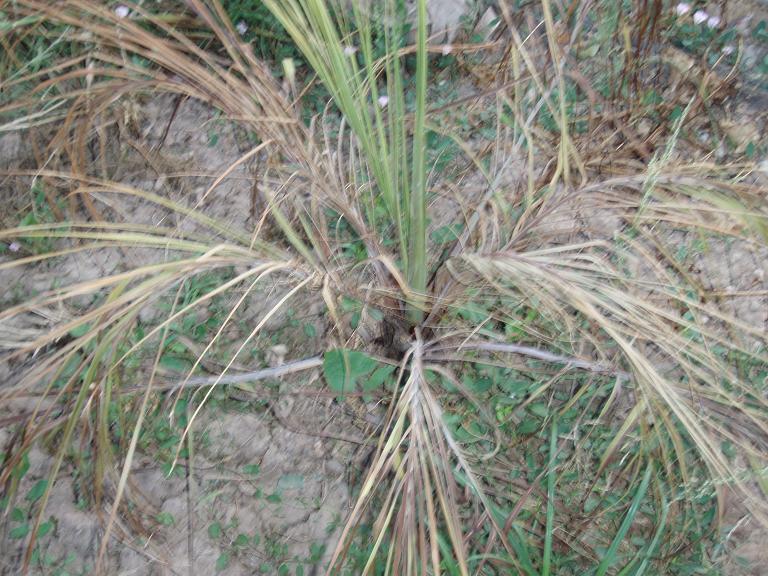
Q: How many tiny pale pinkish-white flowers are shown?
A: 10